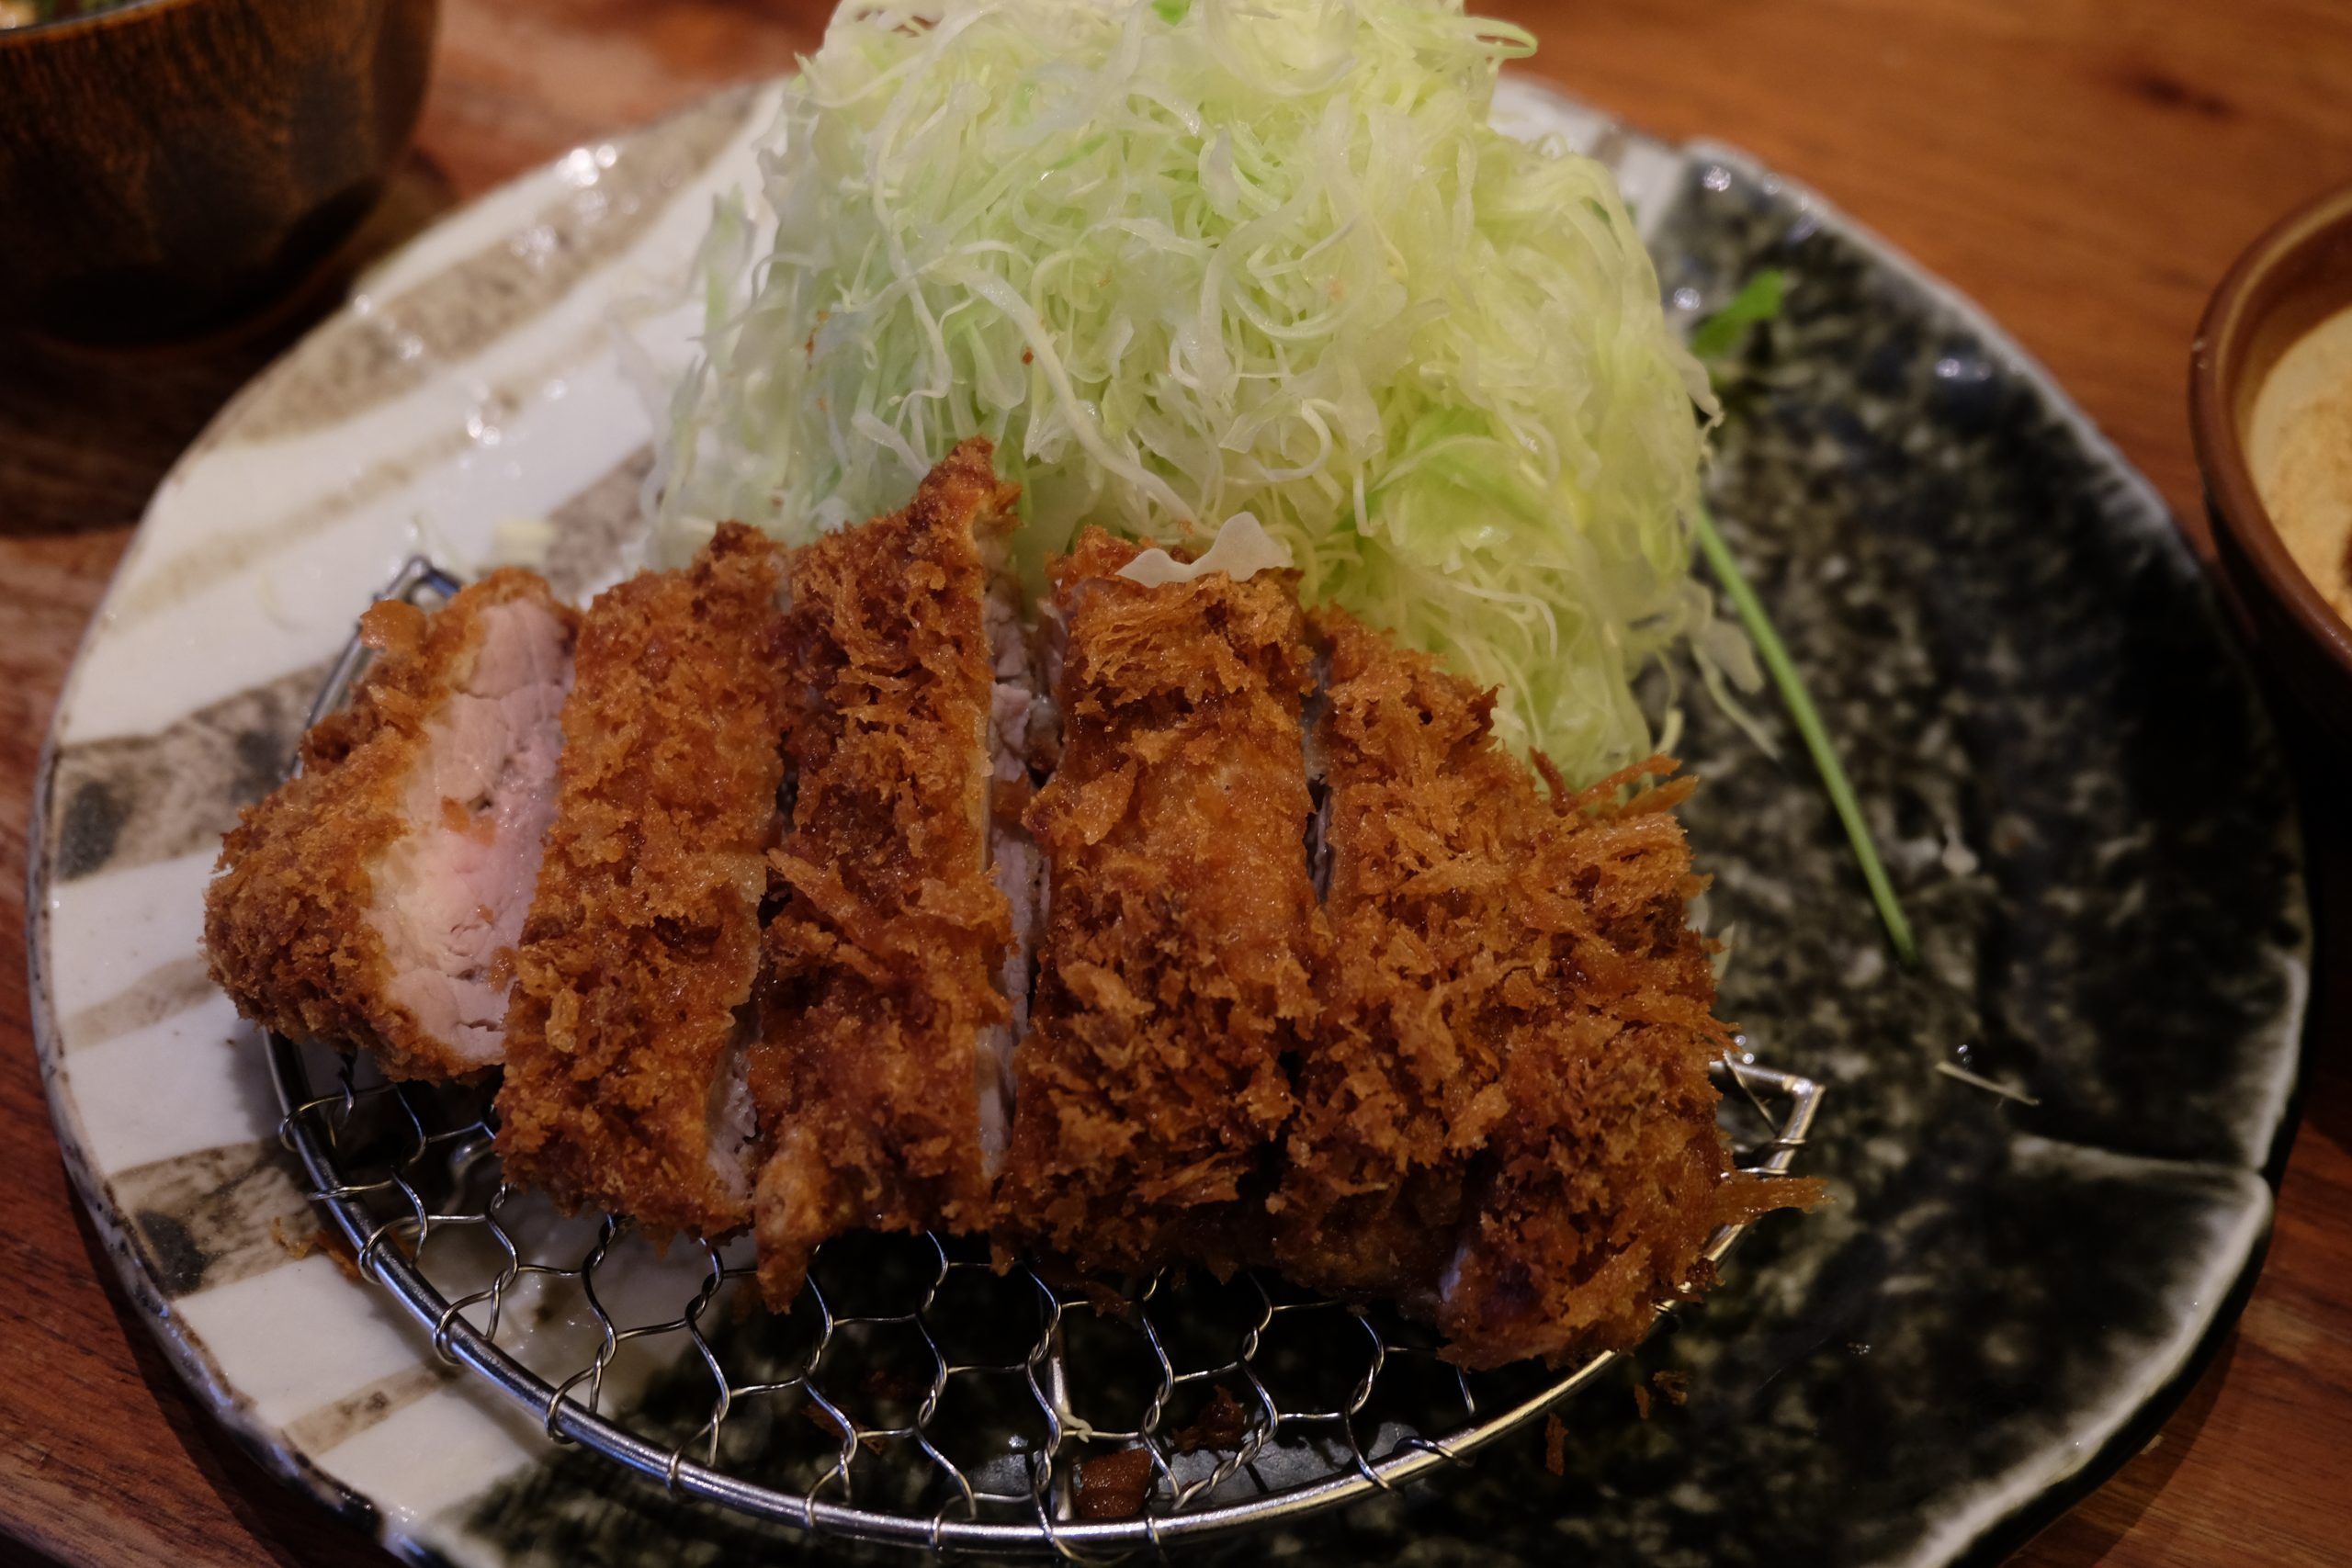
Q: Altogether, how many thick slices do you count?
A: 5